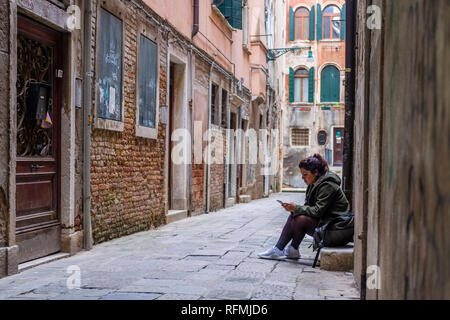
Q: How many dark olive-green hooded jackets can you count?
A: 1